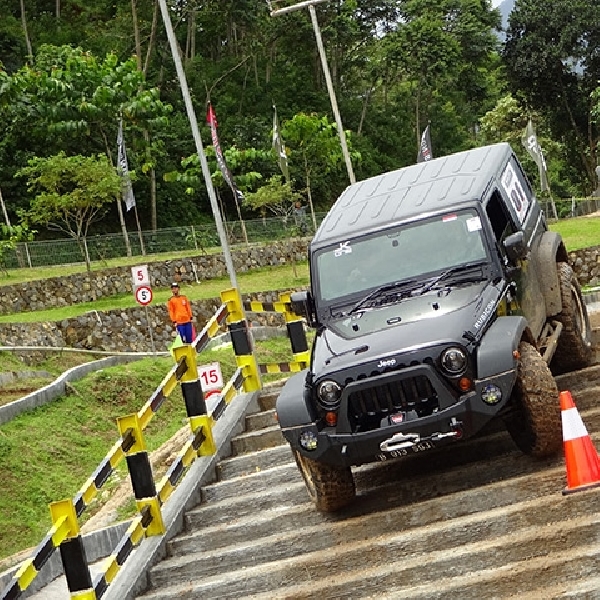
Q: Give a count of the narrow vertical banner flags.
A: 5